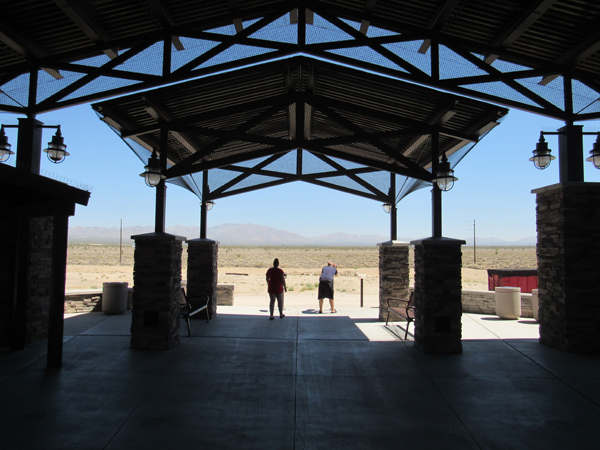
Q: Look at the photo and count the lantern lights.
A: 8